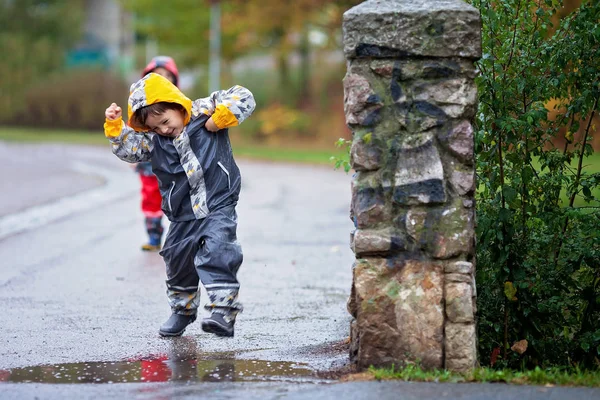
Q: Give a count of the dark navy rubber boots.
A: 2